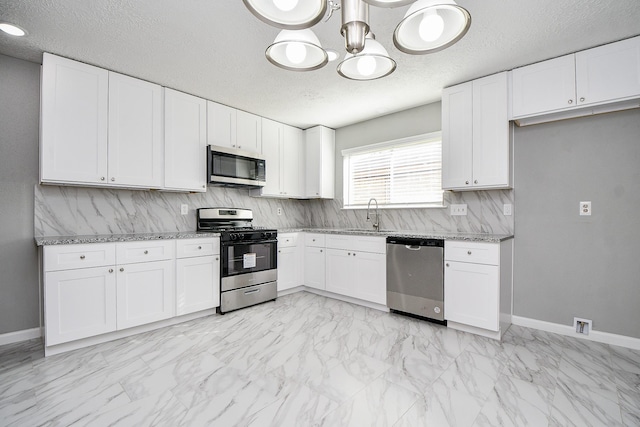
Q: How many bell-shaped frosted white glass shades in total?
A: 5